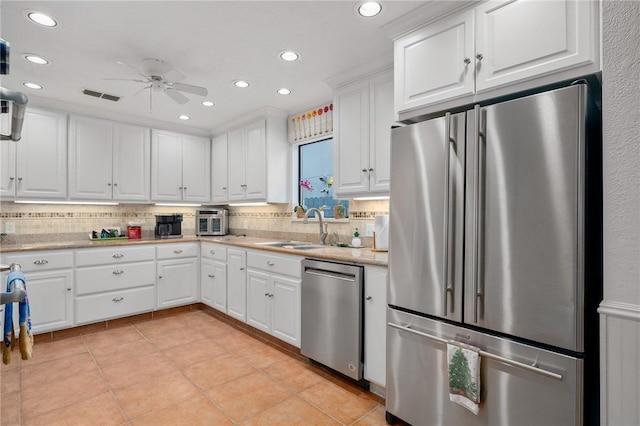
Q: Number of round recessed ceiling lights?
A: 9